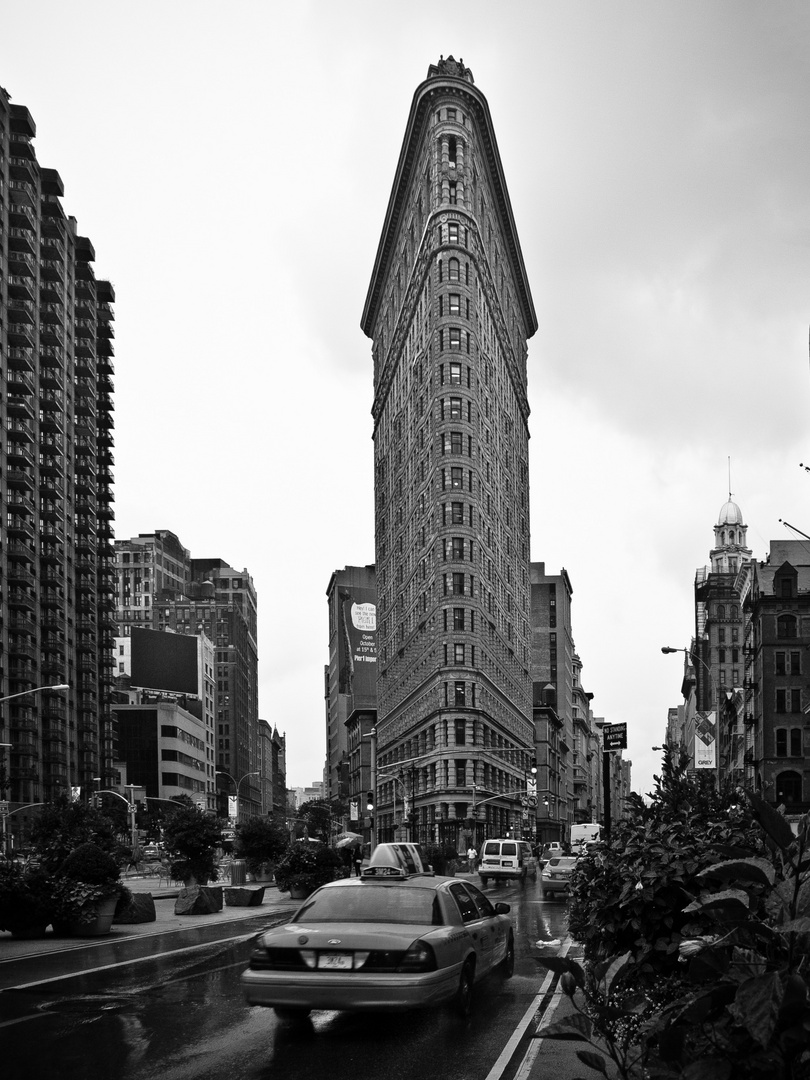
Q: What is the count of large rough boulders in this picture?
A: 3